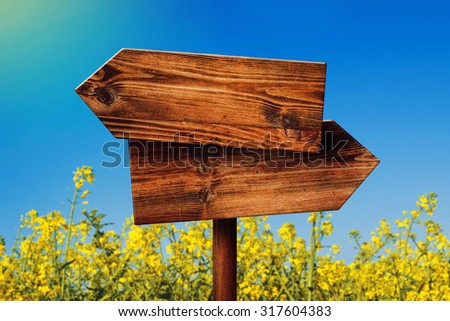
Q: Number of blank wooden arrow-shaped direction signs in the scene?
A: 2